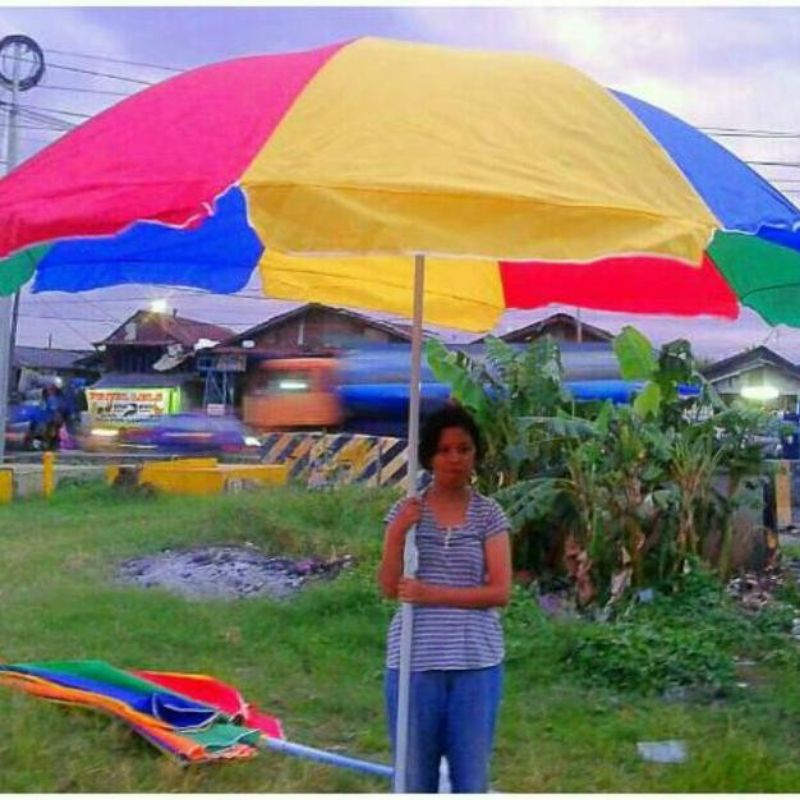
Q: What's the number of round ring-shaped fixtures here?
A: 1